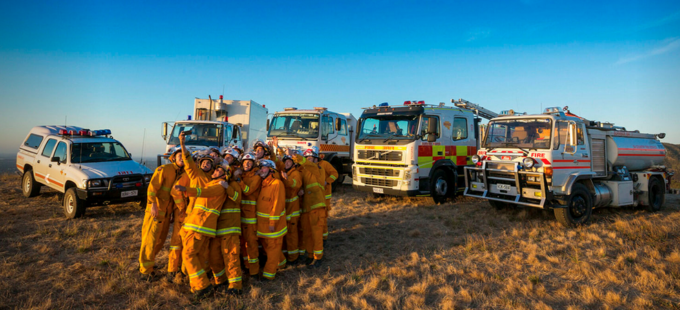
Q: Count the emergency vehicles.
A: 5